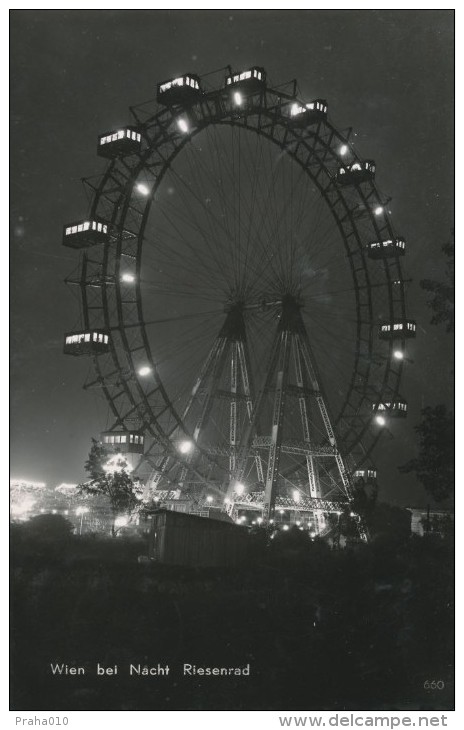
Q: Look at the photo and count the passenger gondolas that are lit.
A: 12